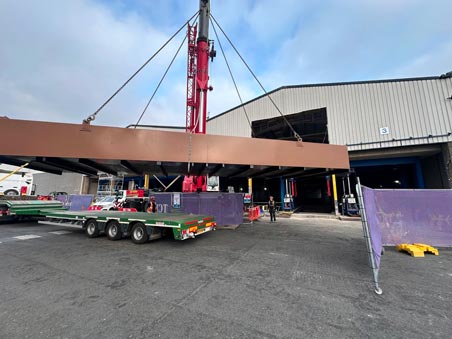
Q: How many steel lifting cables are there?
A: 4